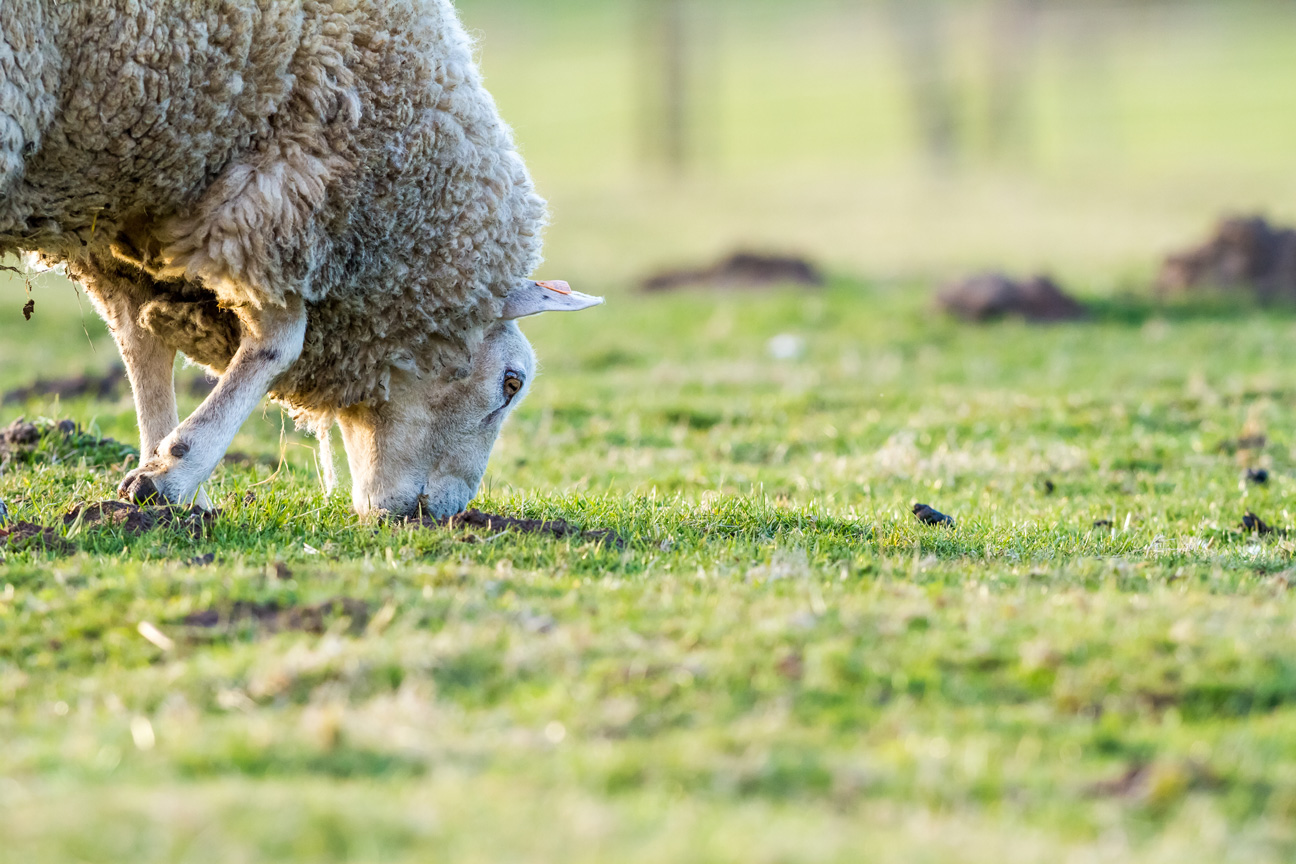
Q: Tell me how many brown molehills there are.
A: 3